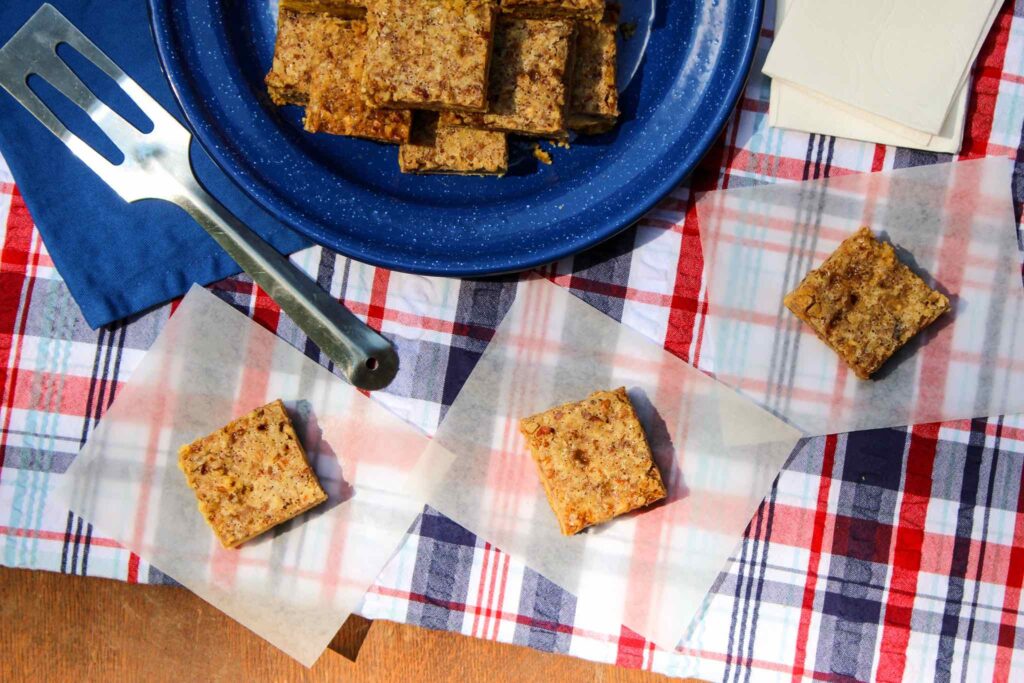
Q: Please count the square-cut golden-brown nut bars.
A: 11